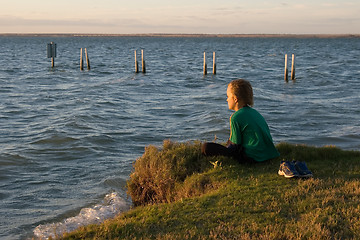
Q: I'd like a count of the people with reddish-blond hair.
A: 1